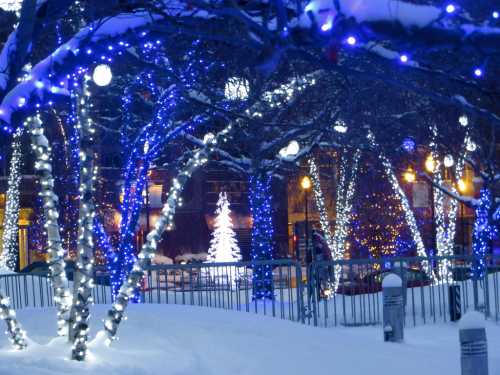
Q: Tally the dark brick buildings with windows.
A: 1